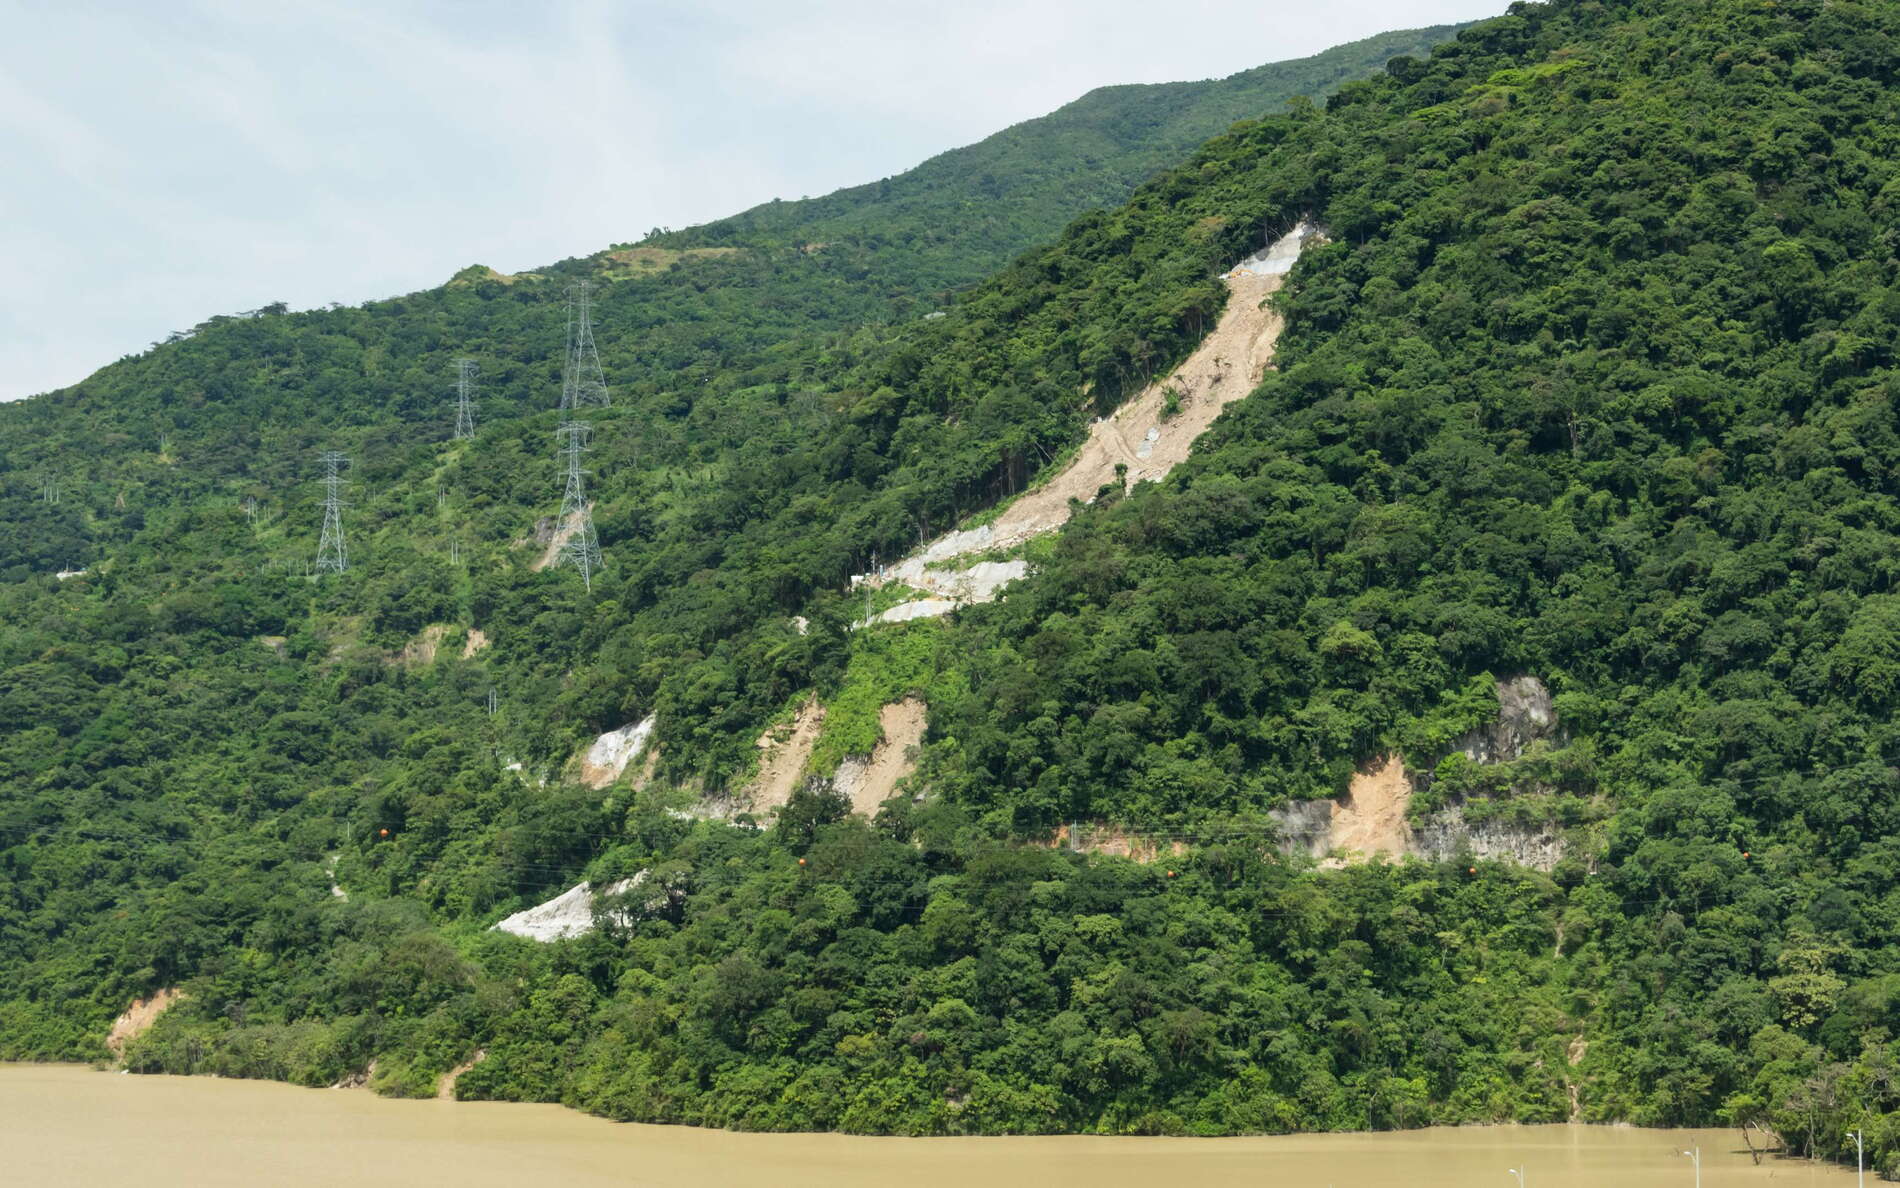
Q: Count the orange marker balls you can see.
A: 5